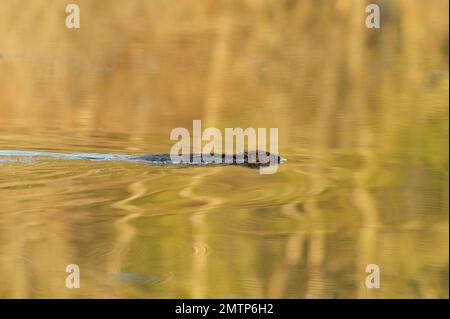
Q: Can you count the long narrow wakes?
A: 1